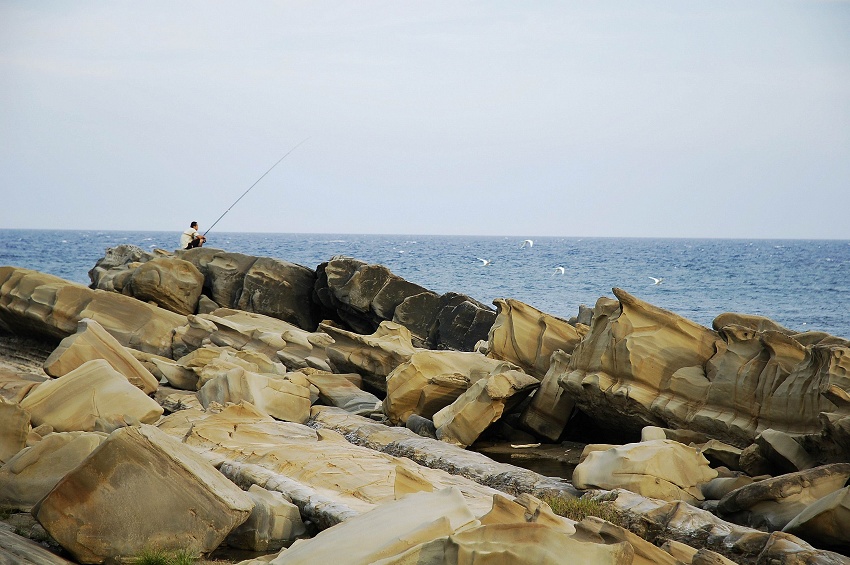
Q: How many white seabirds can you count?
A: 4